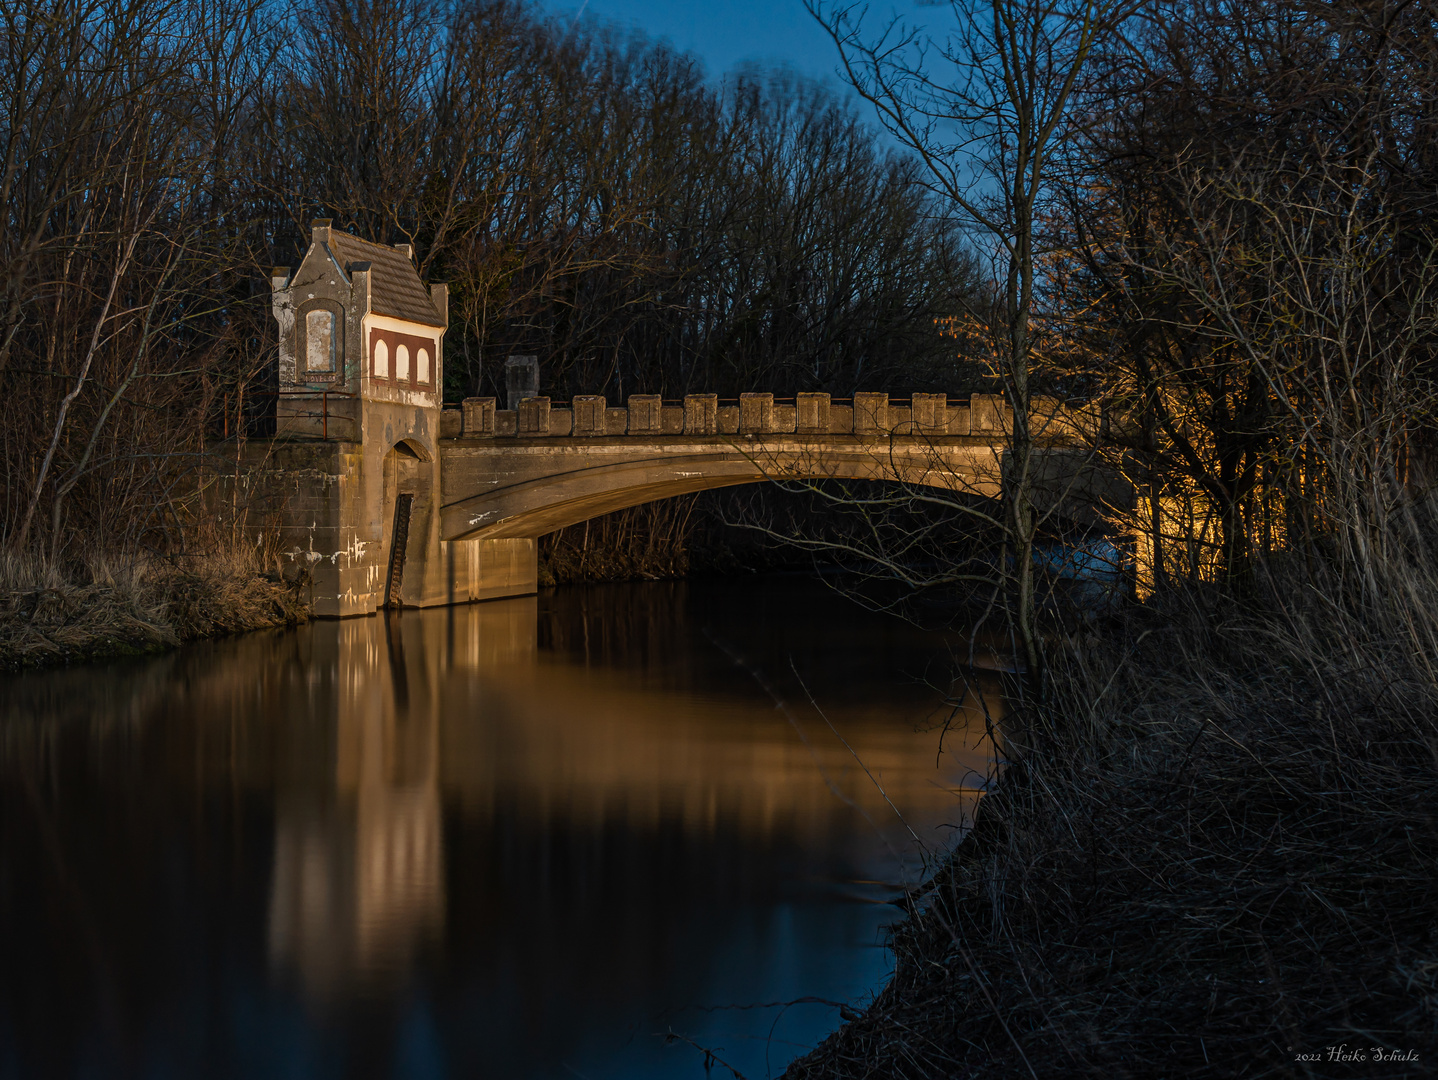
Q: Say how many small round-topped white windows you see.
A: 3